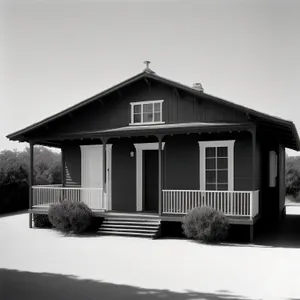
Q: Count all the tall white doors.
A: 1